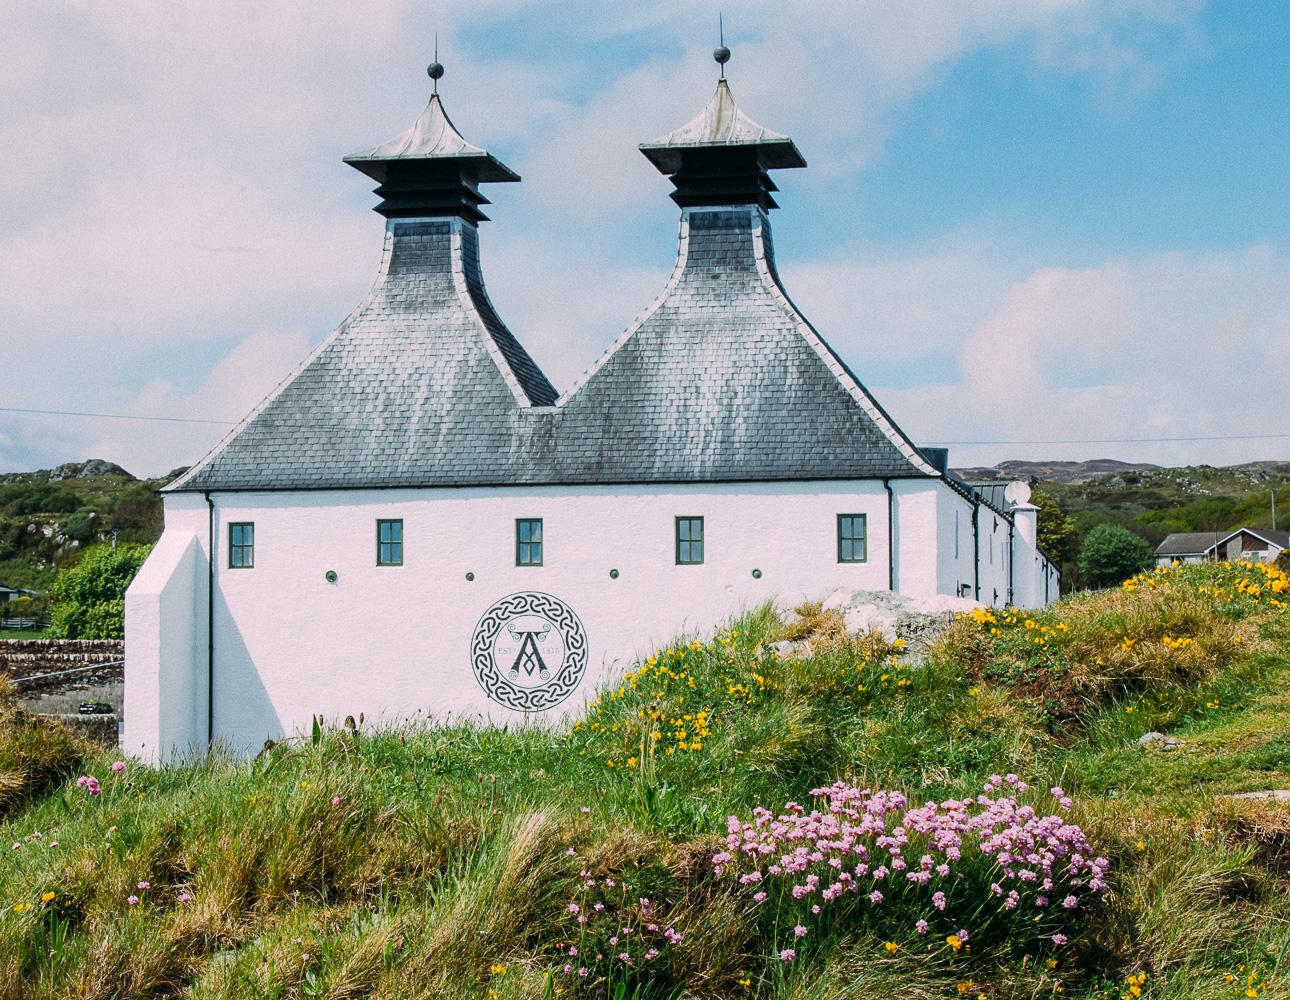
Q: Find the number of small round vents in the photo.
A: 4